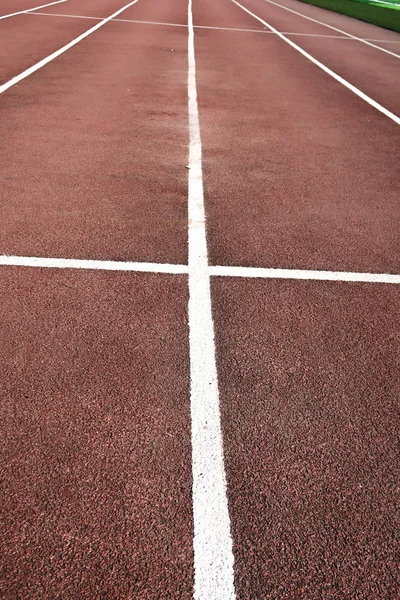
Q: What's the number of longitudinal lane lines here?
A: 5